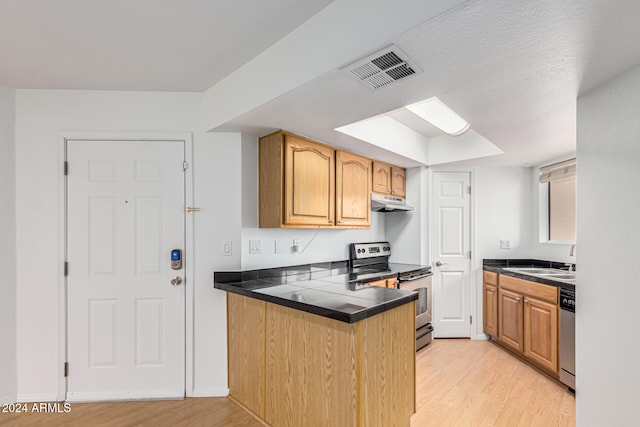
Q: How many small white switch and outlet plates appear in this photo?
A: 5